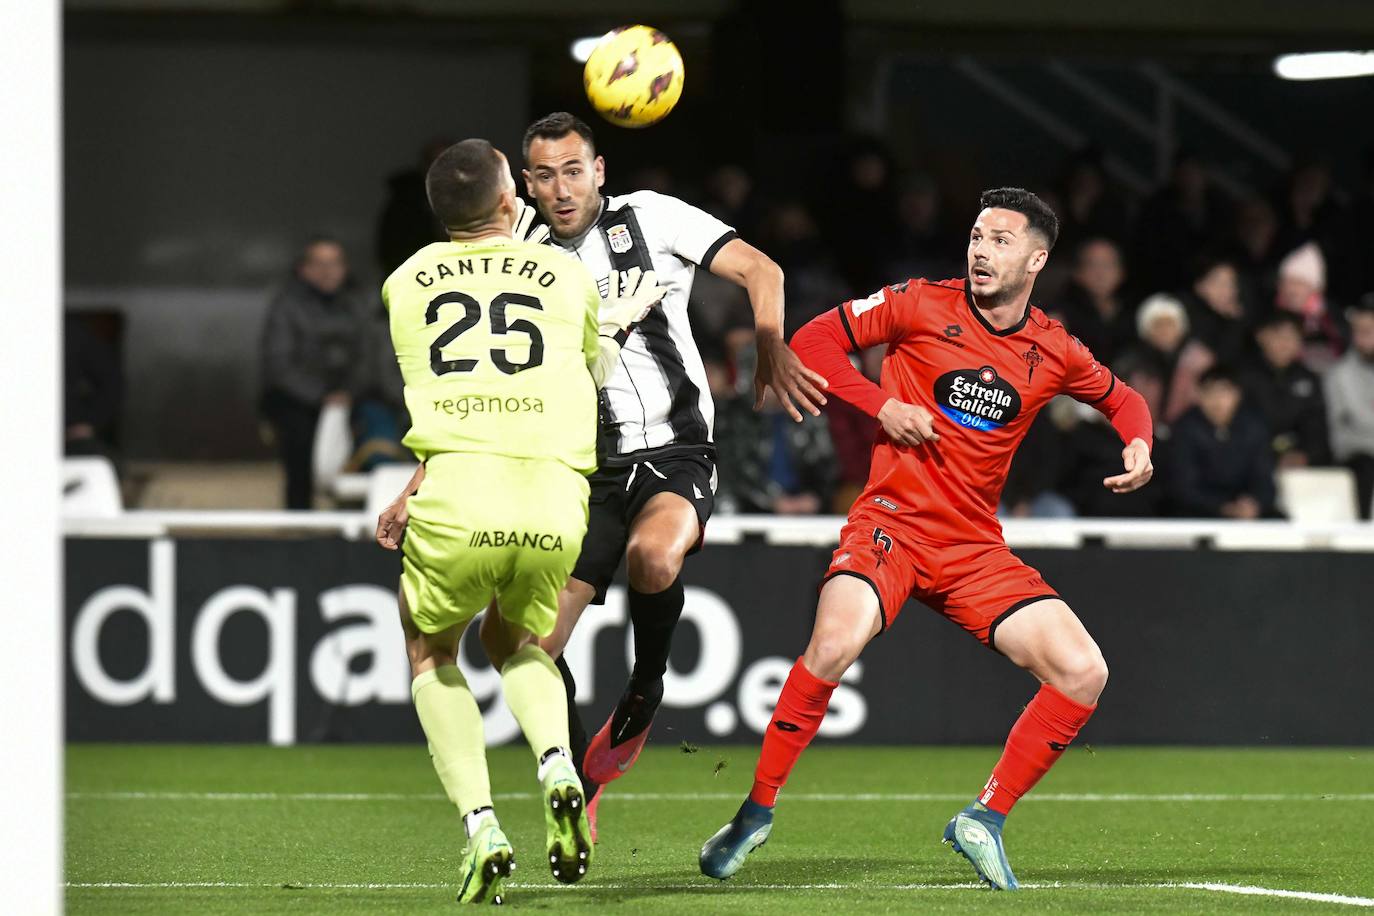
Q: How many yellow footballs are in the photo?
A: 1